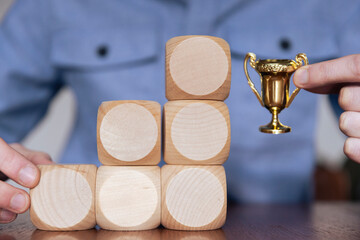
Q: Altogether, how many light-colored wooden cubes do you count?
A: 6